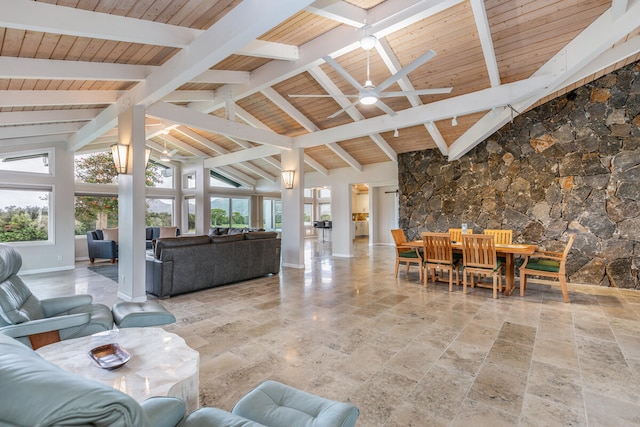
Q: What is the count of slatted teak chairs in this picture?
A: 6